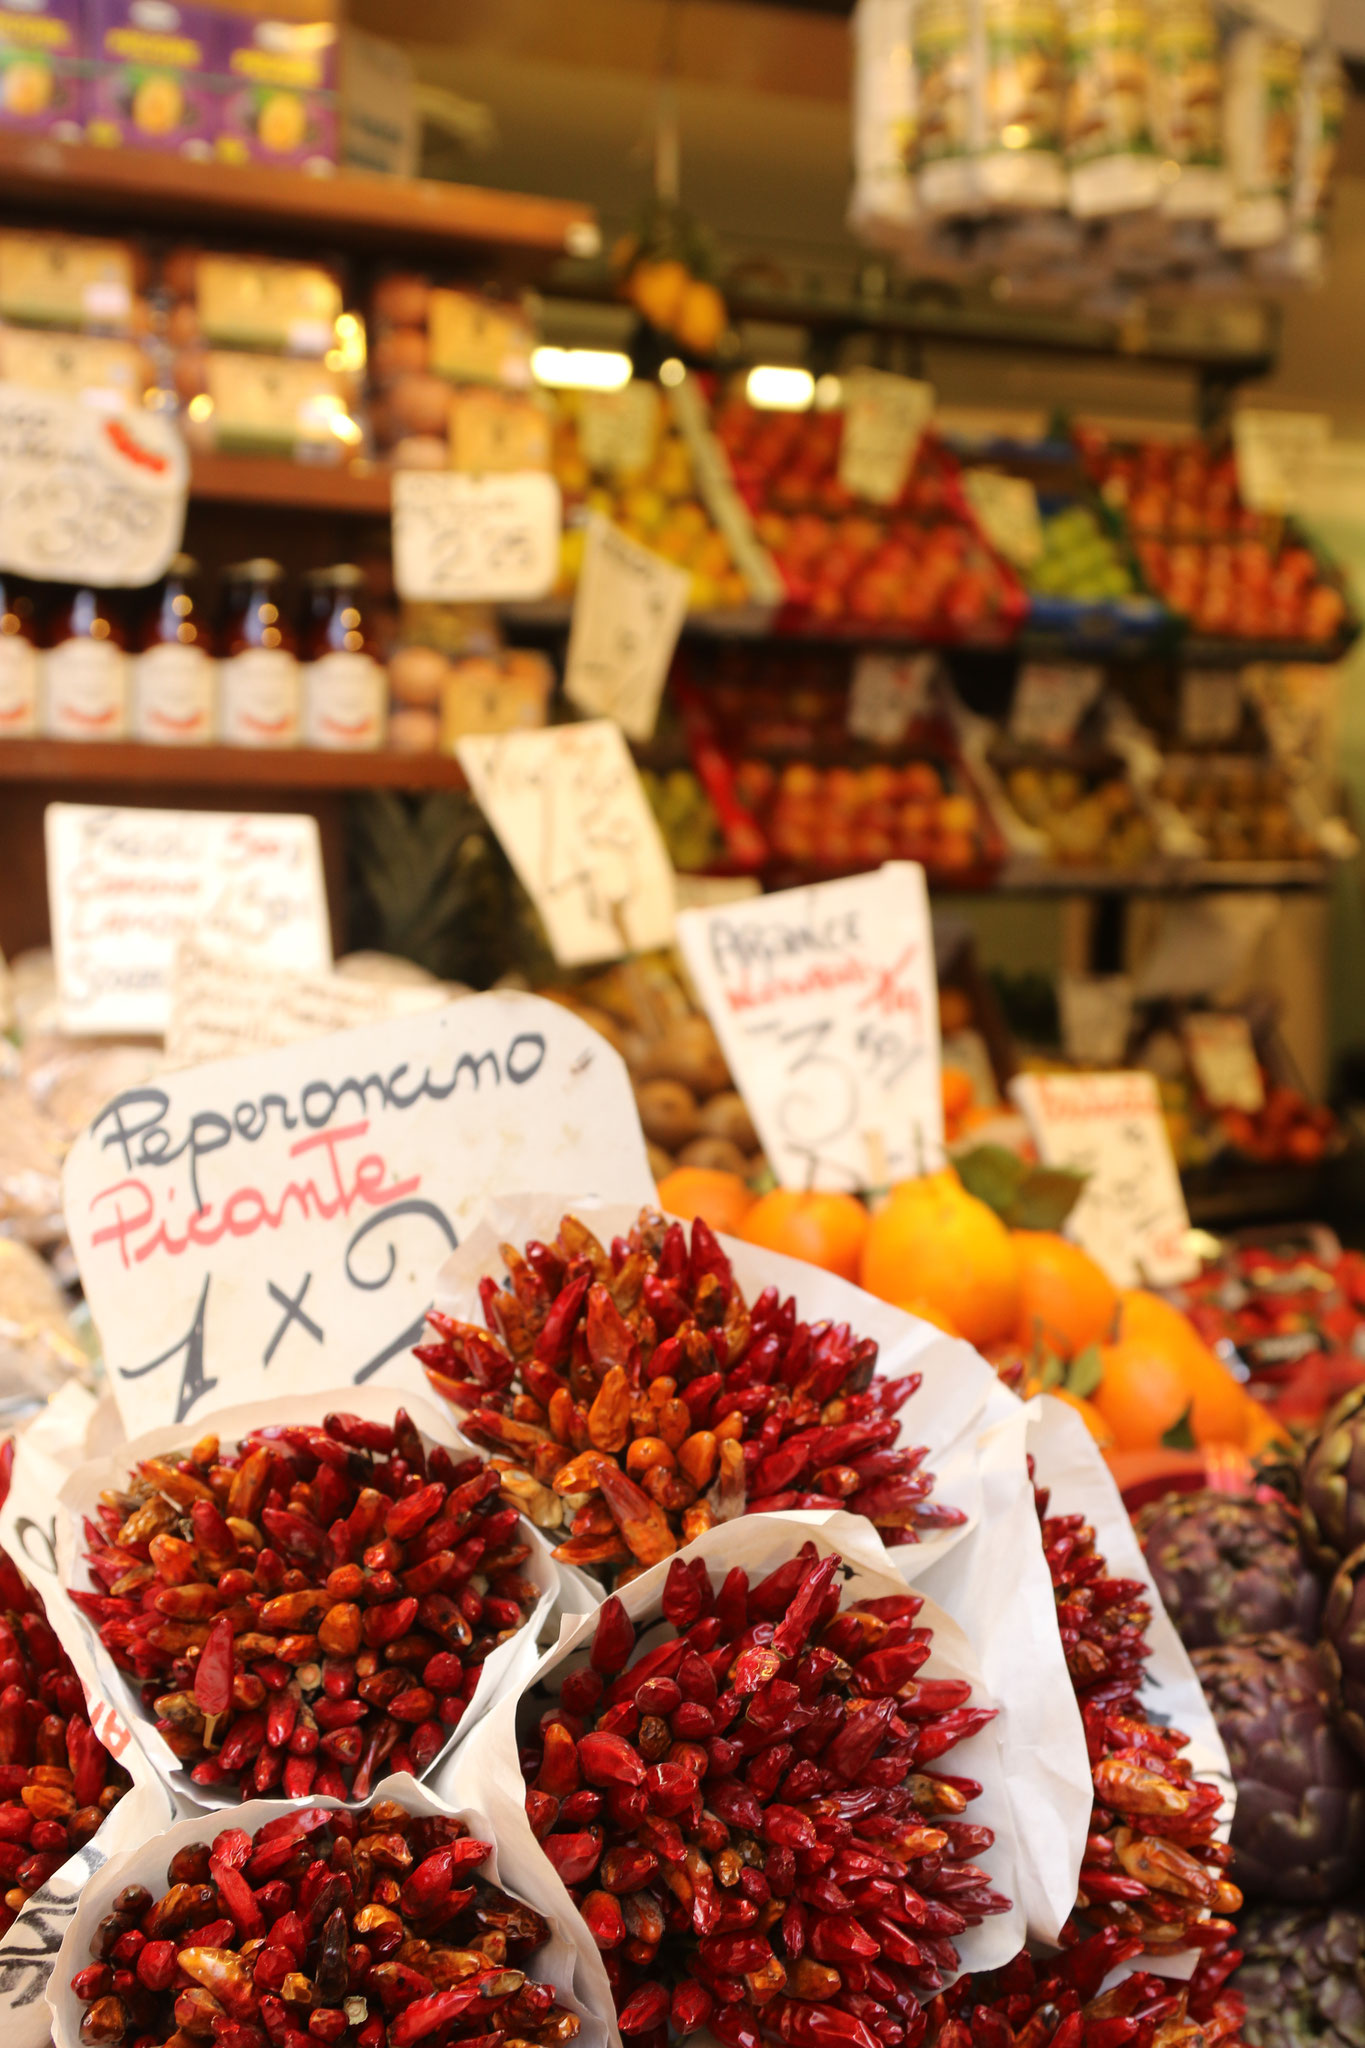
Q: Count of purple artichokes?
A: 5